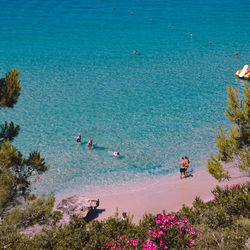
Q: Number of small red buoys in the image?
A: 8